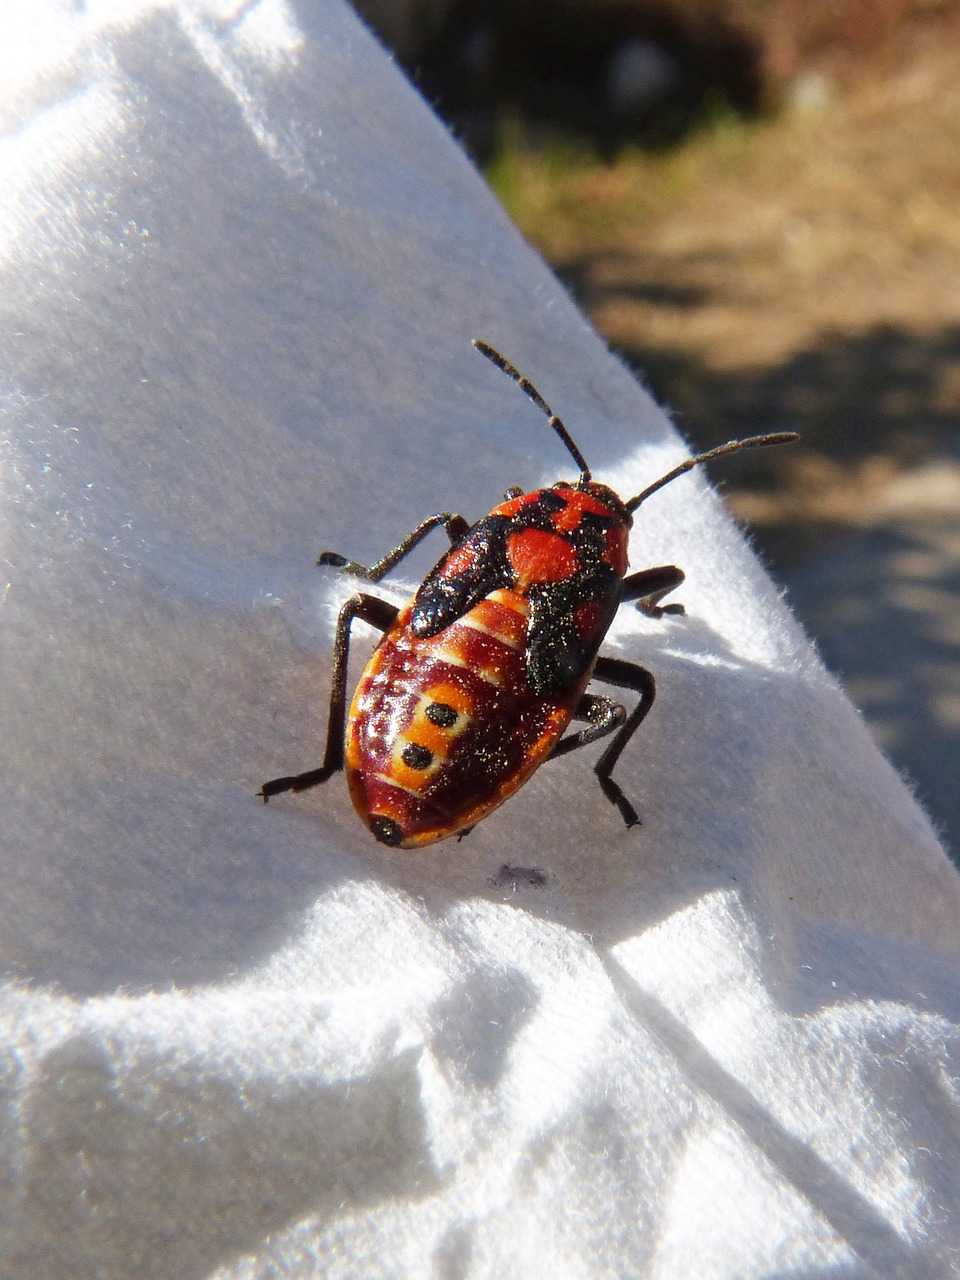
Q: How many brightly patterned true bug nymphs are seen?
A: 1